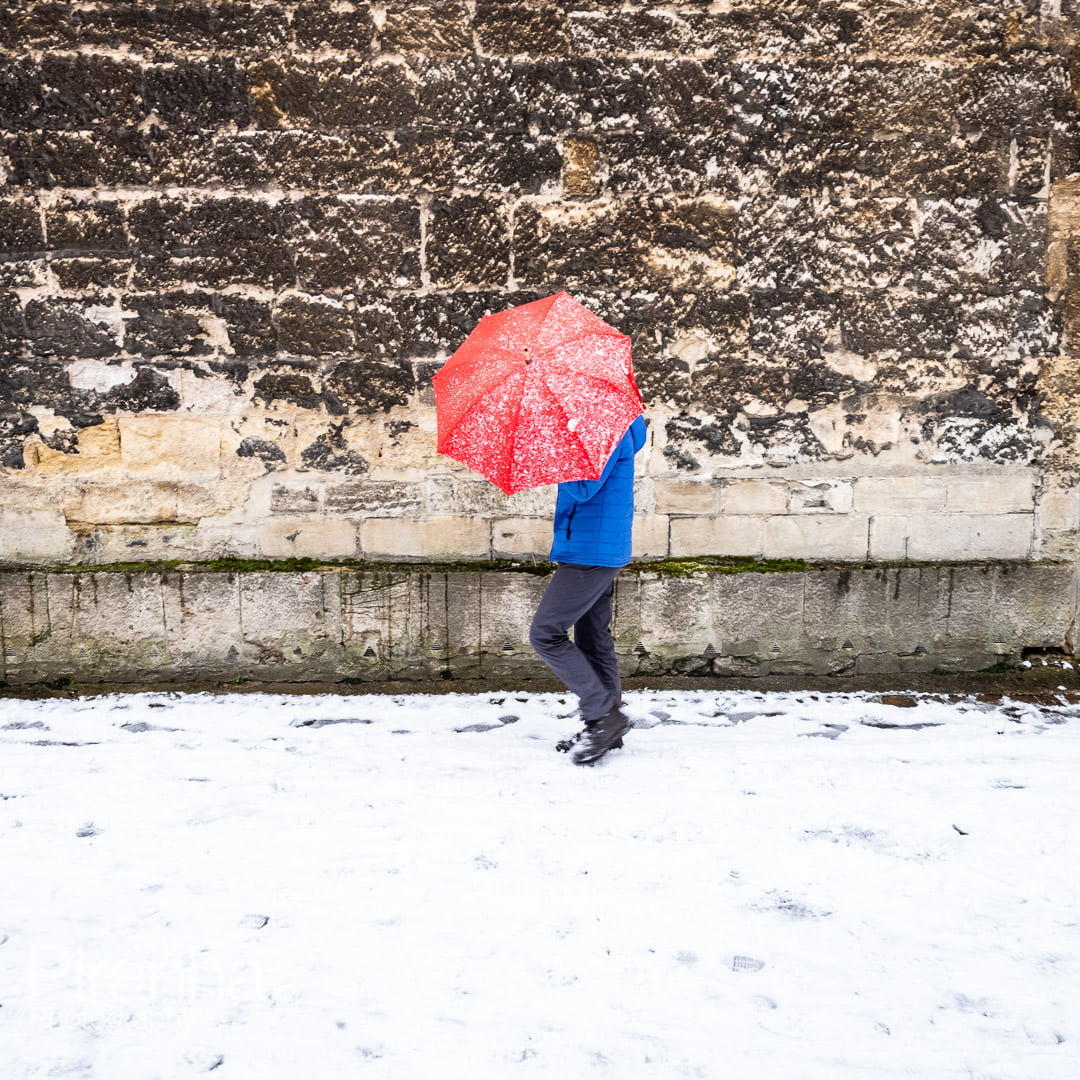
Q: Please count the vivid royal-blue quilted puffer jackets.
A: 1